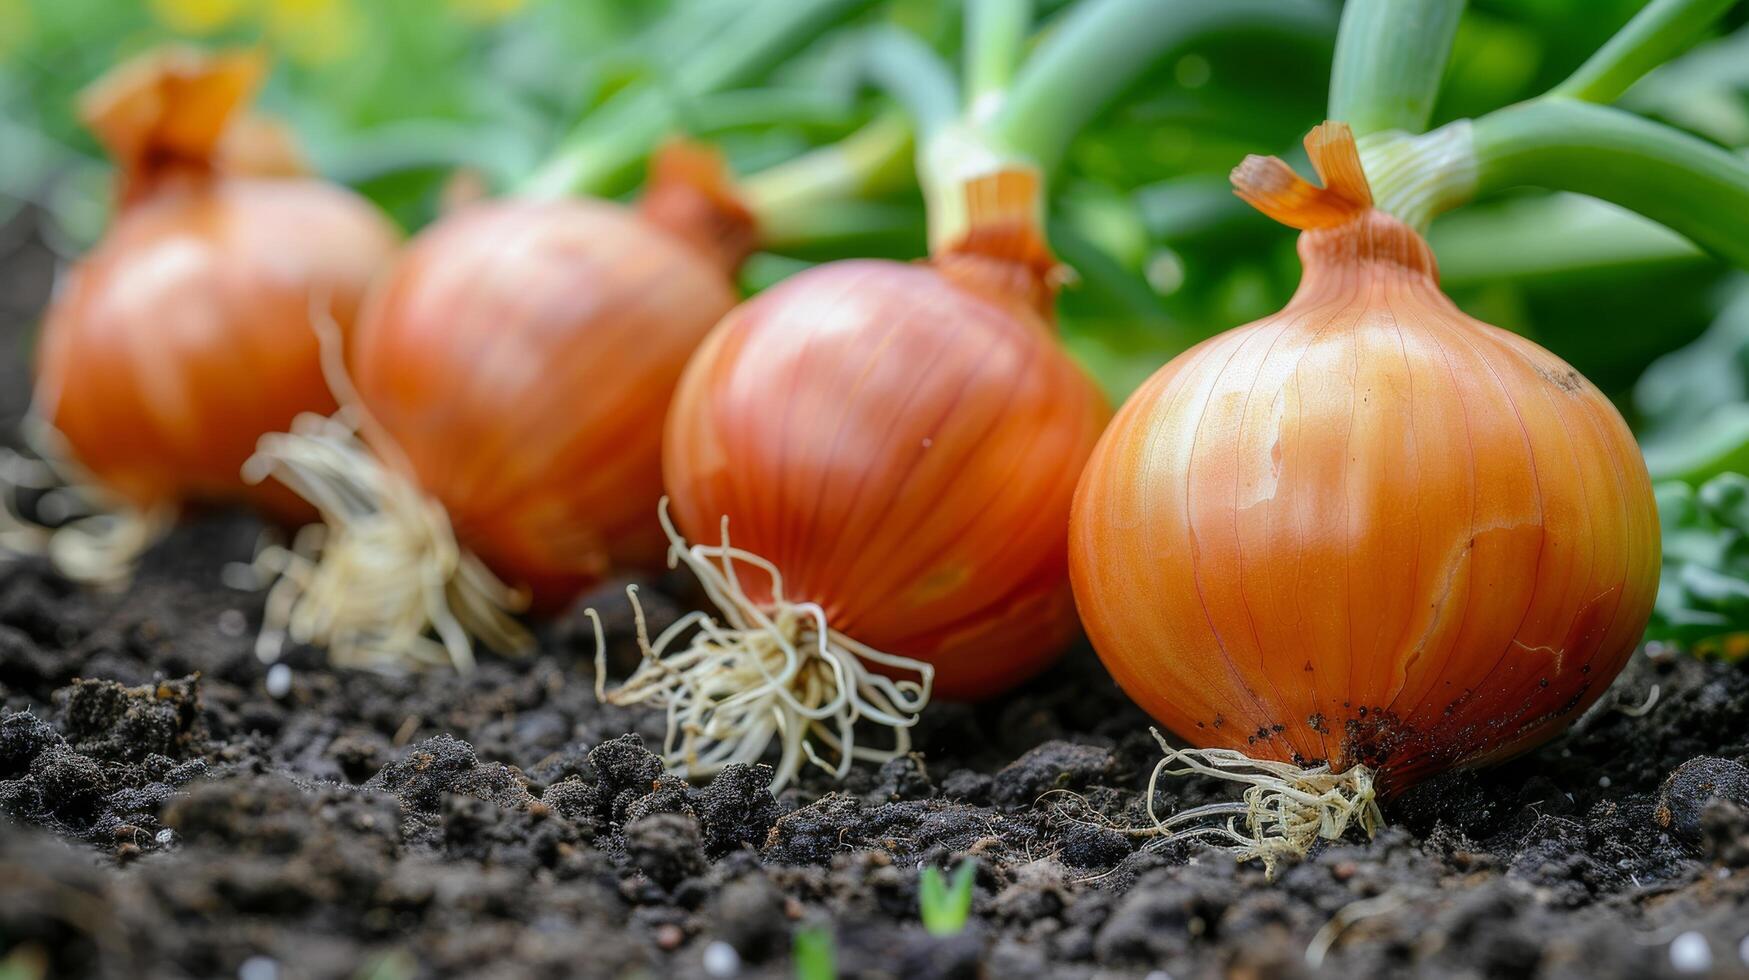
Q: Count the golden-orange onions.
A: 4